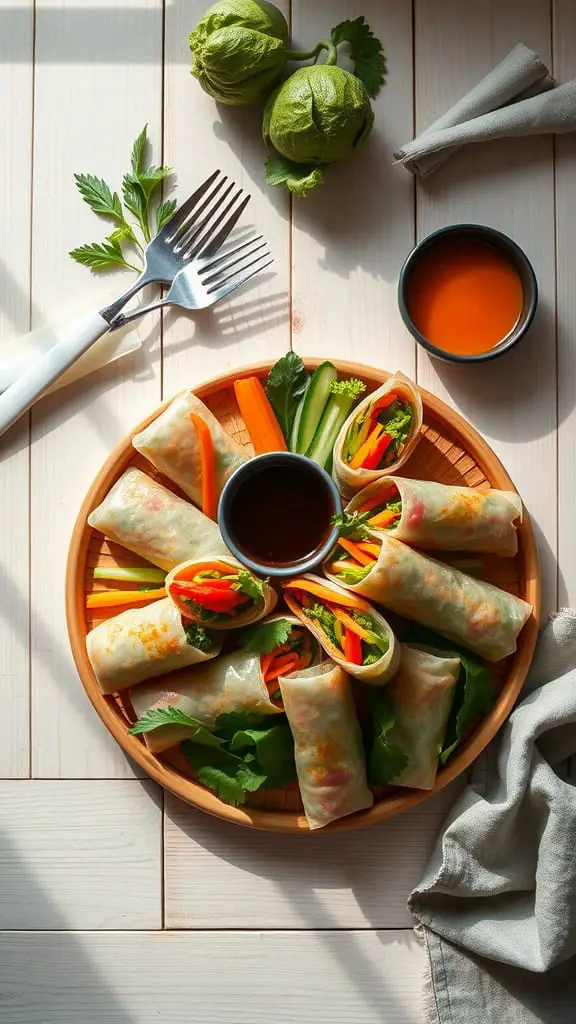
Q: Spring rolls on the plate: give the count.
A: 11